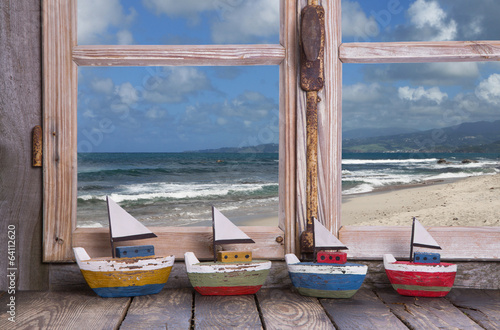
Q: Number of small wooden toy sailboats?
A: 4